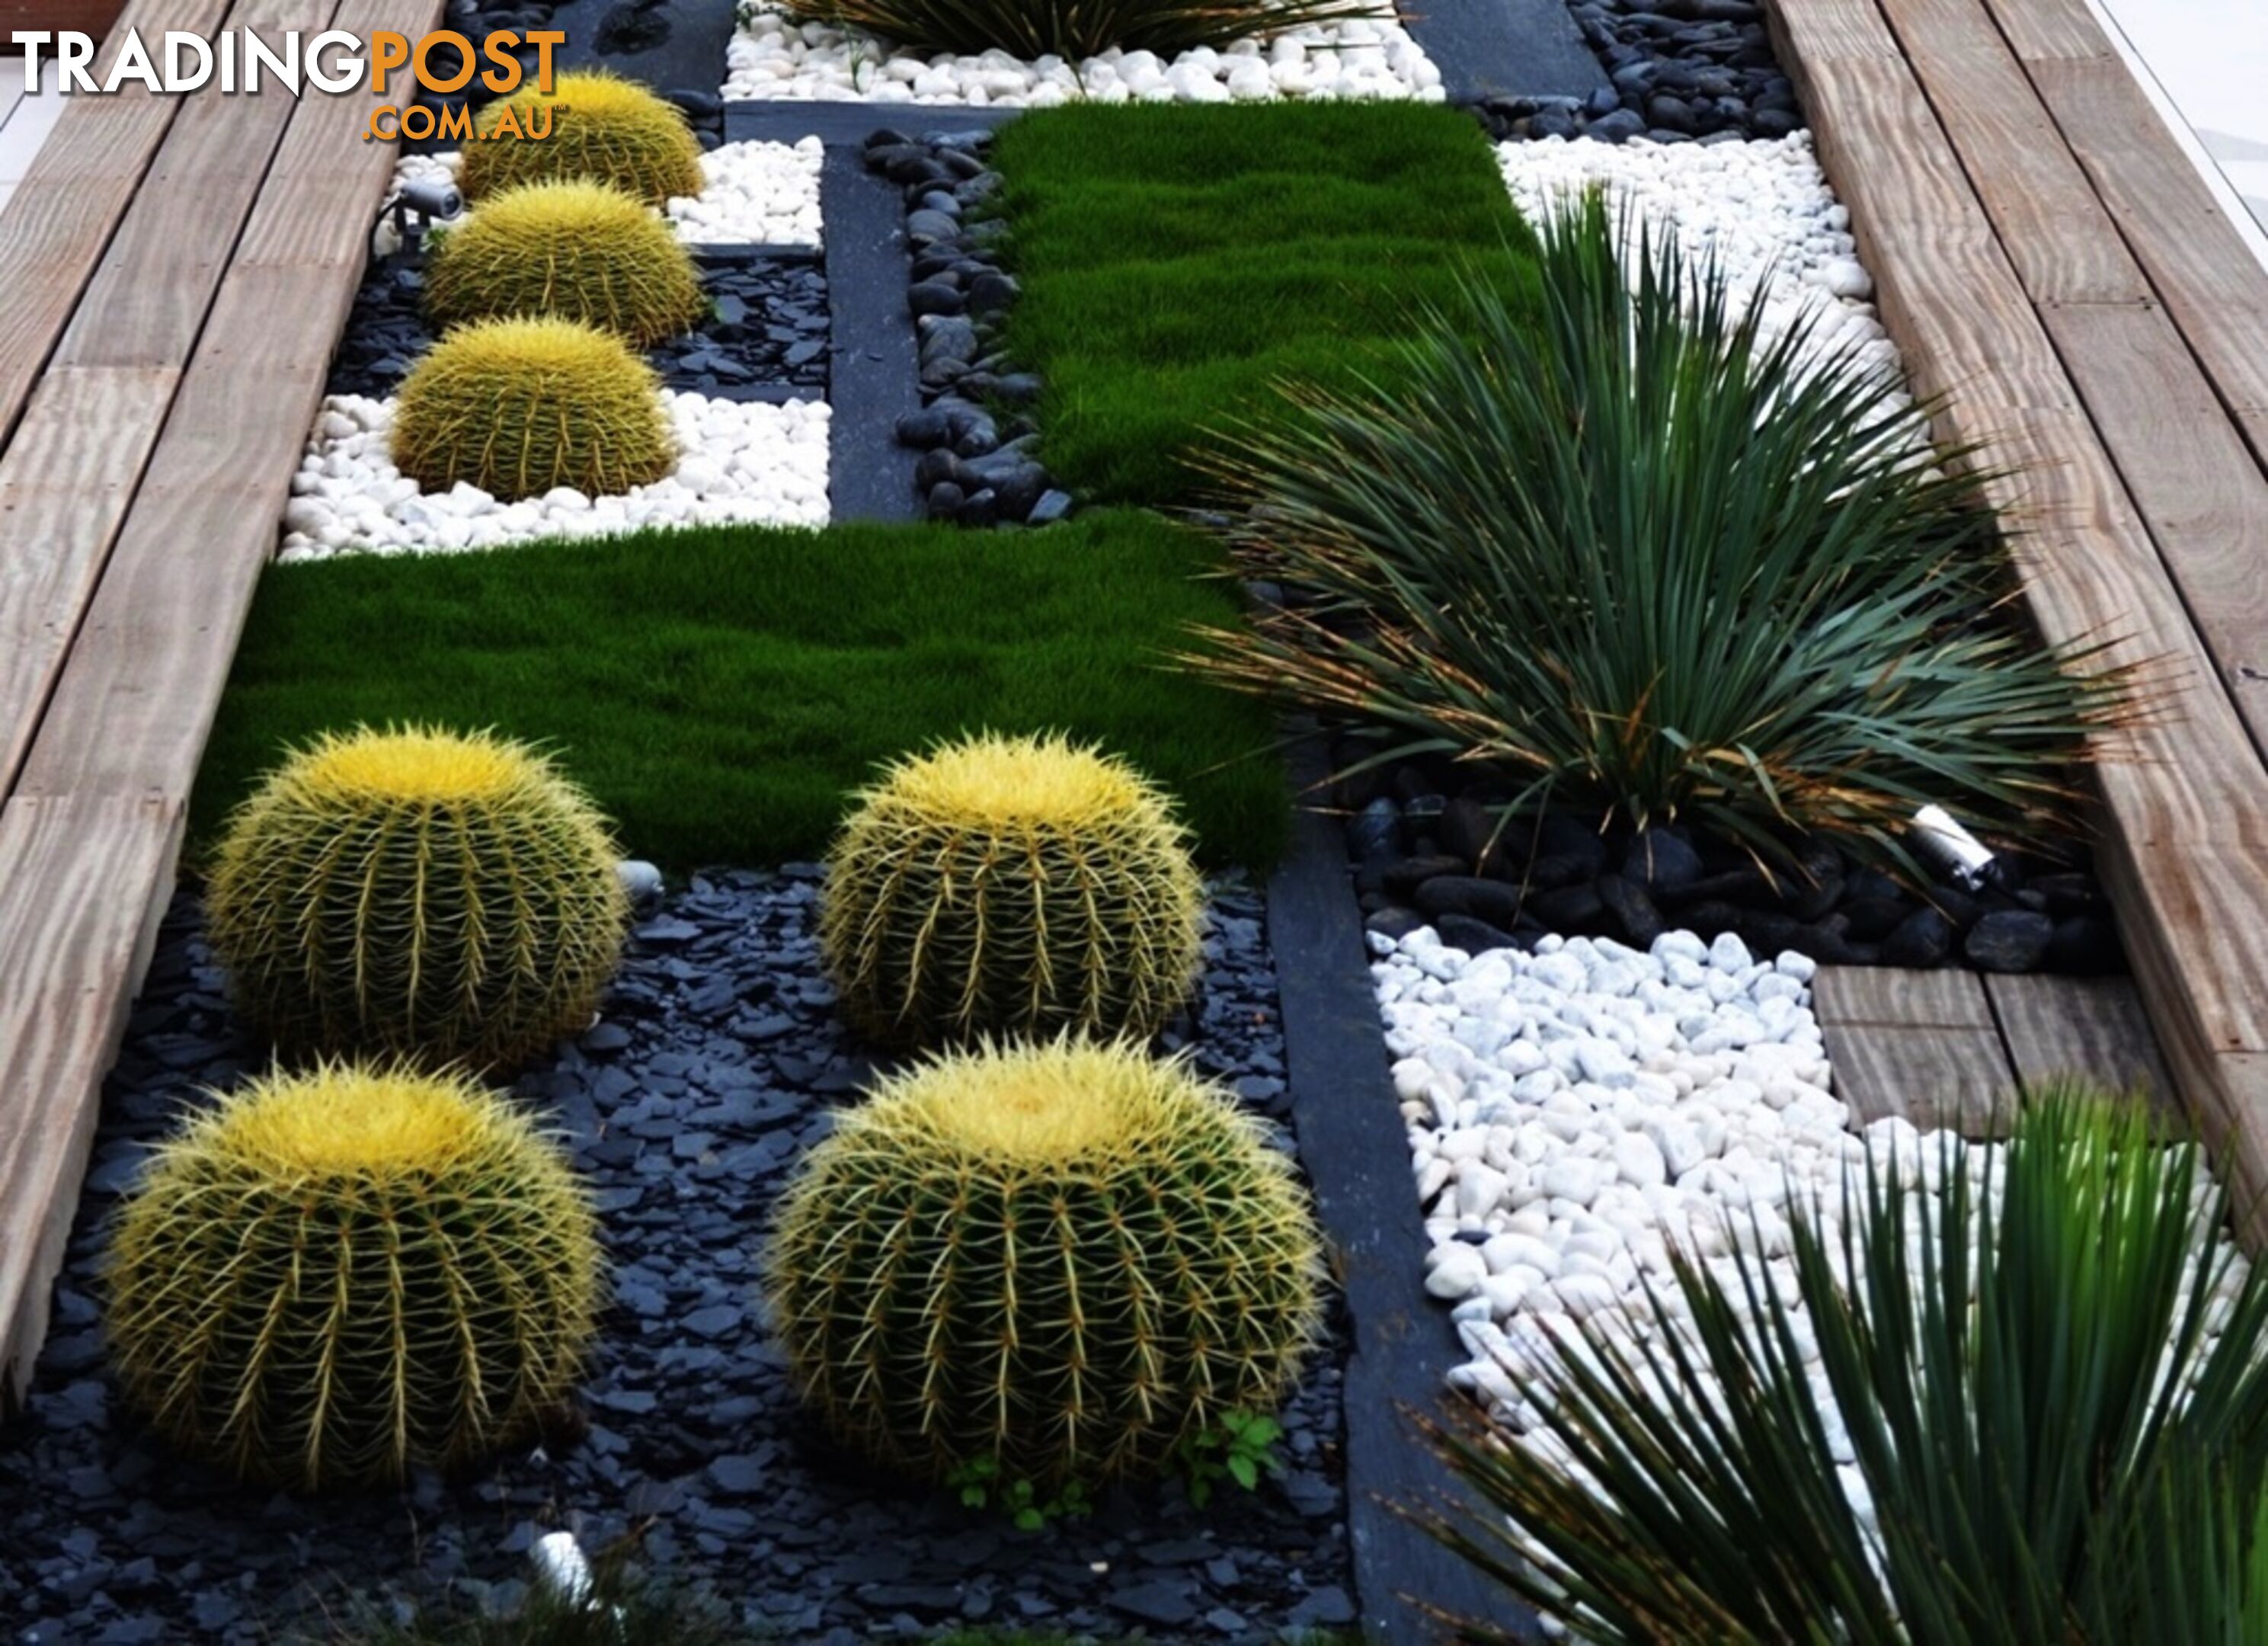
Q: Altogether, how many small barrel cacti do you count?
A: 3